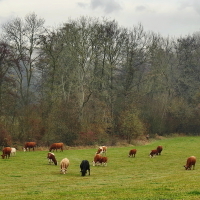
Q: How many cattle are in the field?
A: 14